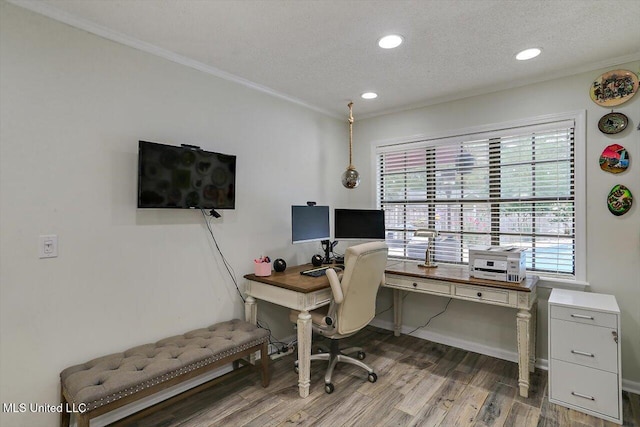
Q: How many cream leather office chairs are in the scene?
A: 1